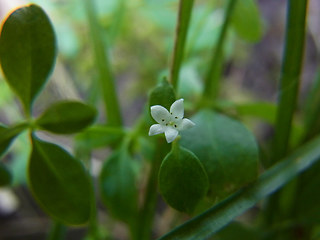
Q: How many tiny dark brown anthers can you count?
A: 5